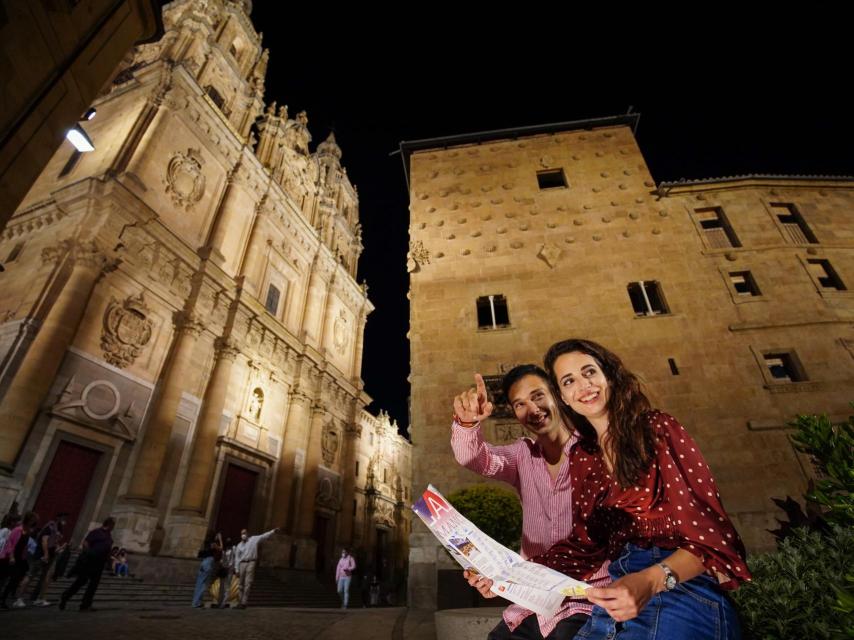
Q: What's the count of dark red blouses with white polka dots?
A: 1